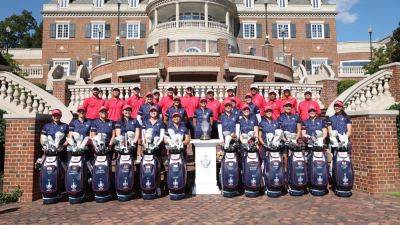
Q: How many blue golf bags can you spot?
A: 12